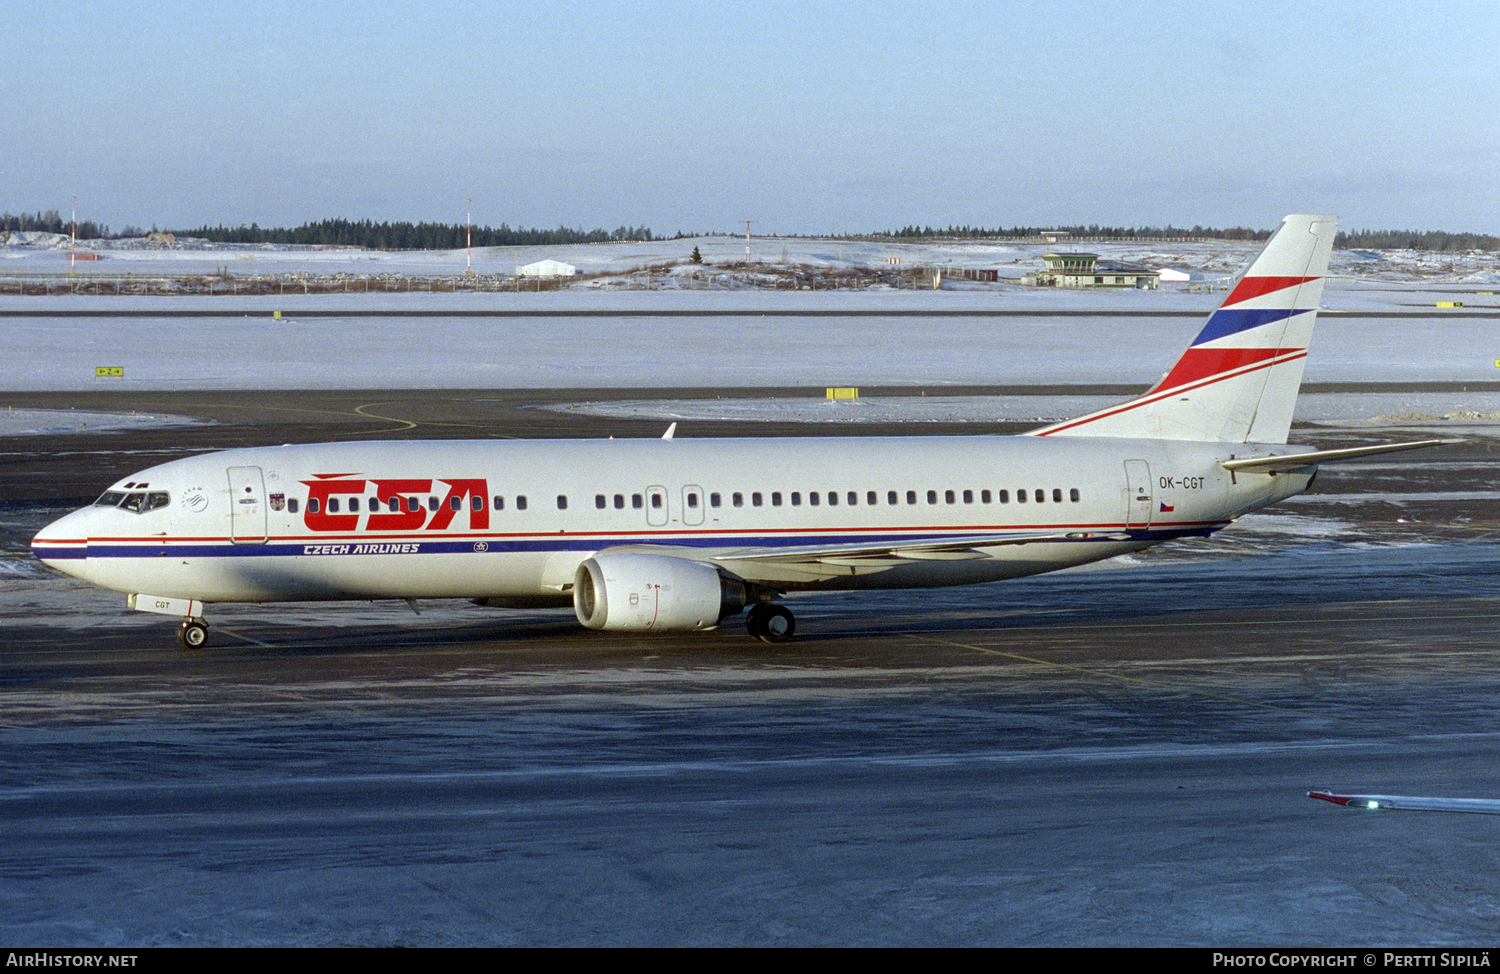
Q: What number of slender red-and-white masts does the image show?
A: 3